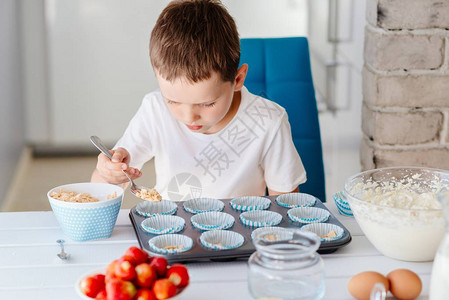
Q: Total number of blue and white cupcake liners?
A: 12